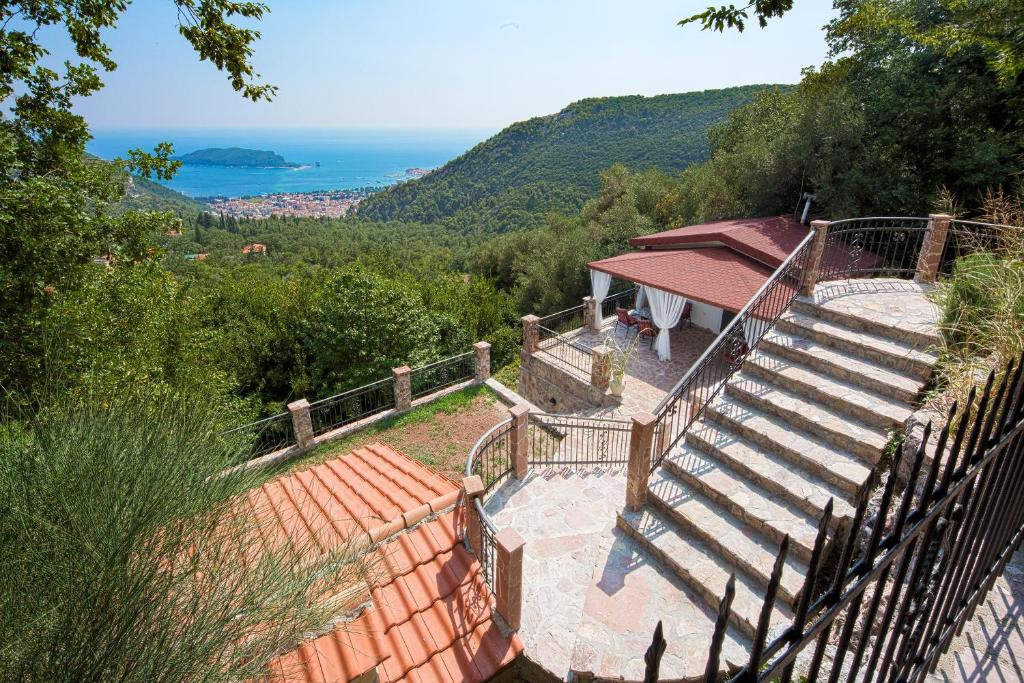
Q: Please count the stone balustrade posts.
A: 12